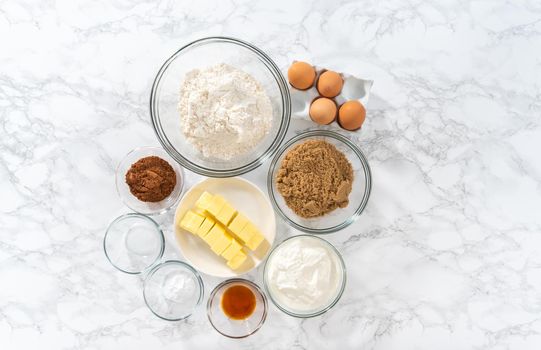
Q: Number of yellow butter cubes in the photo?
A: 12